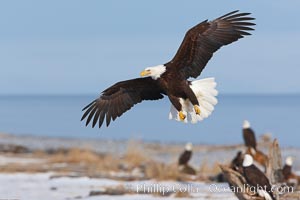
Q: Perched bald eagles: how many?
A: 4